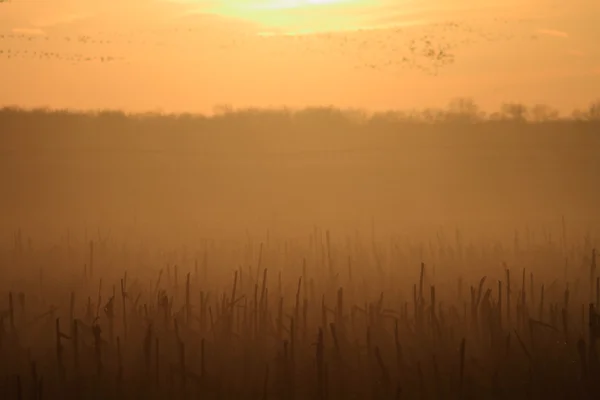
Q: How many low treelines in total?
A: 1